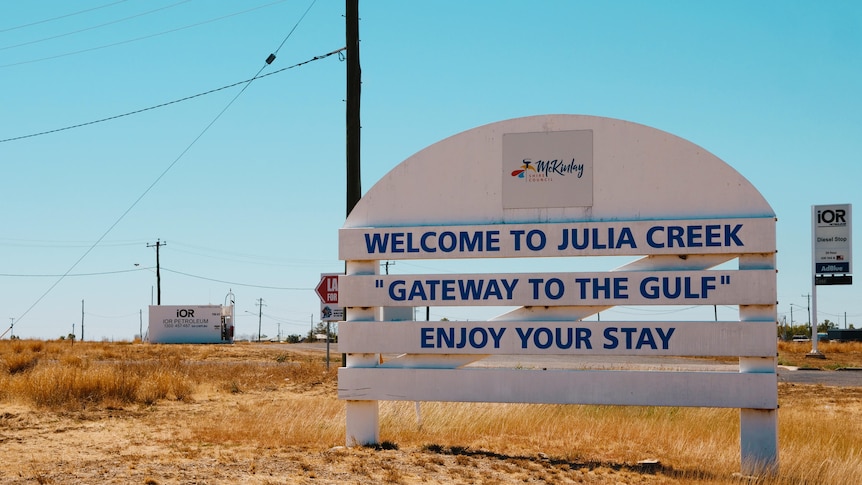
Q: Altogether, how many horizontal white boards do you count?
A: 4